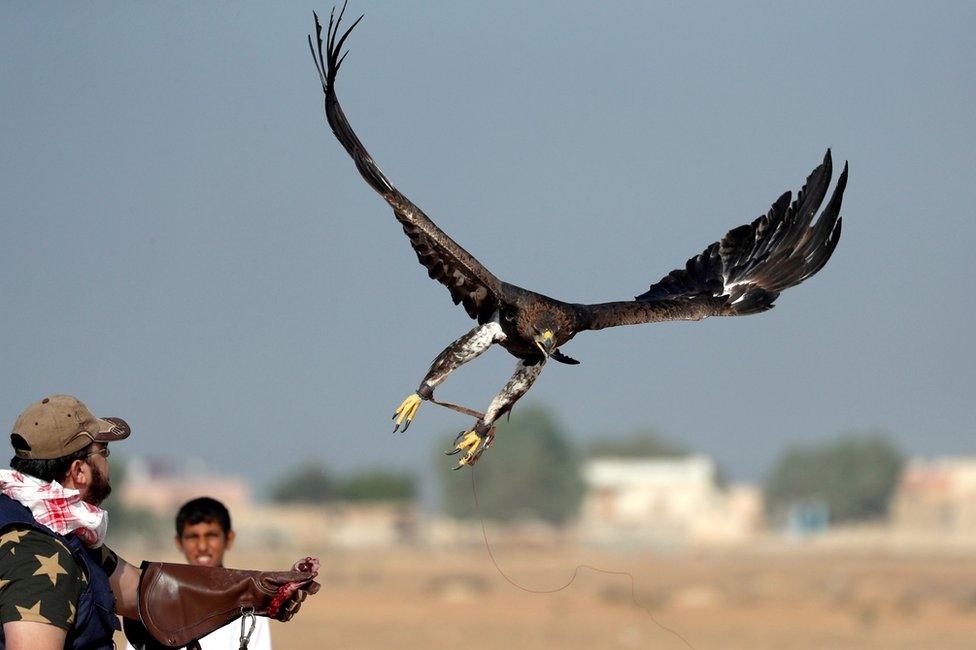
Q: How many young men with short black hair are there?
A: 1